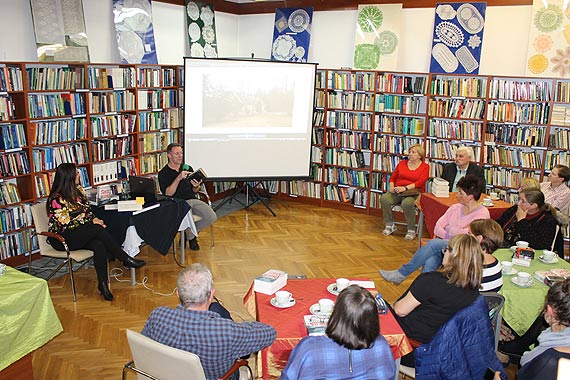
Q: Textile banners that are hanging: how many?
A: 7